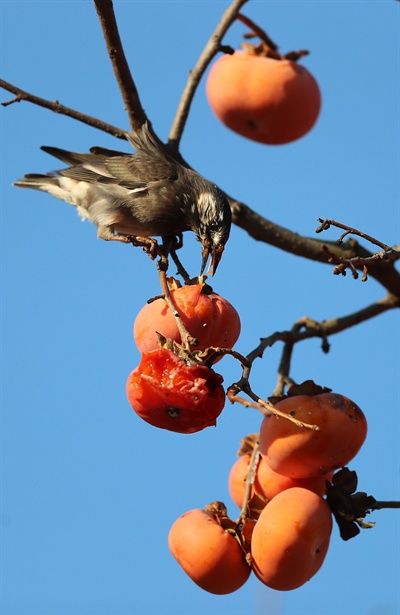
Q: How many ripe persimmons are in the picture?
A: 7